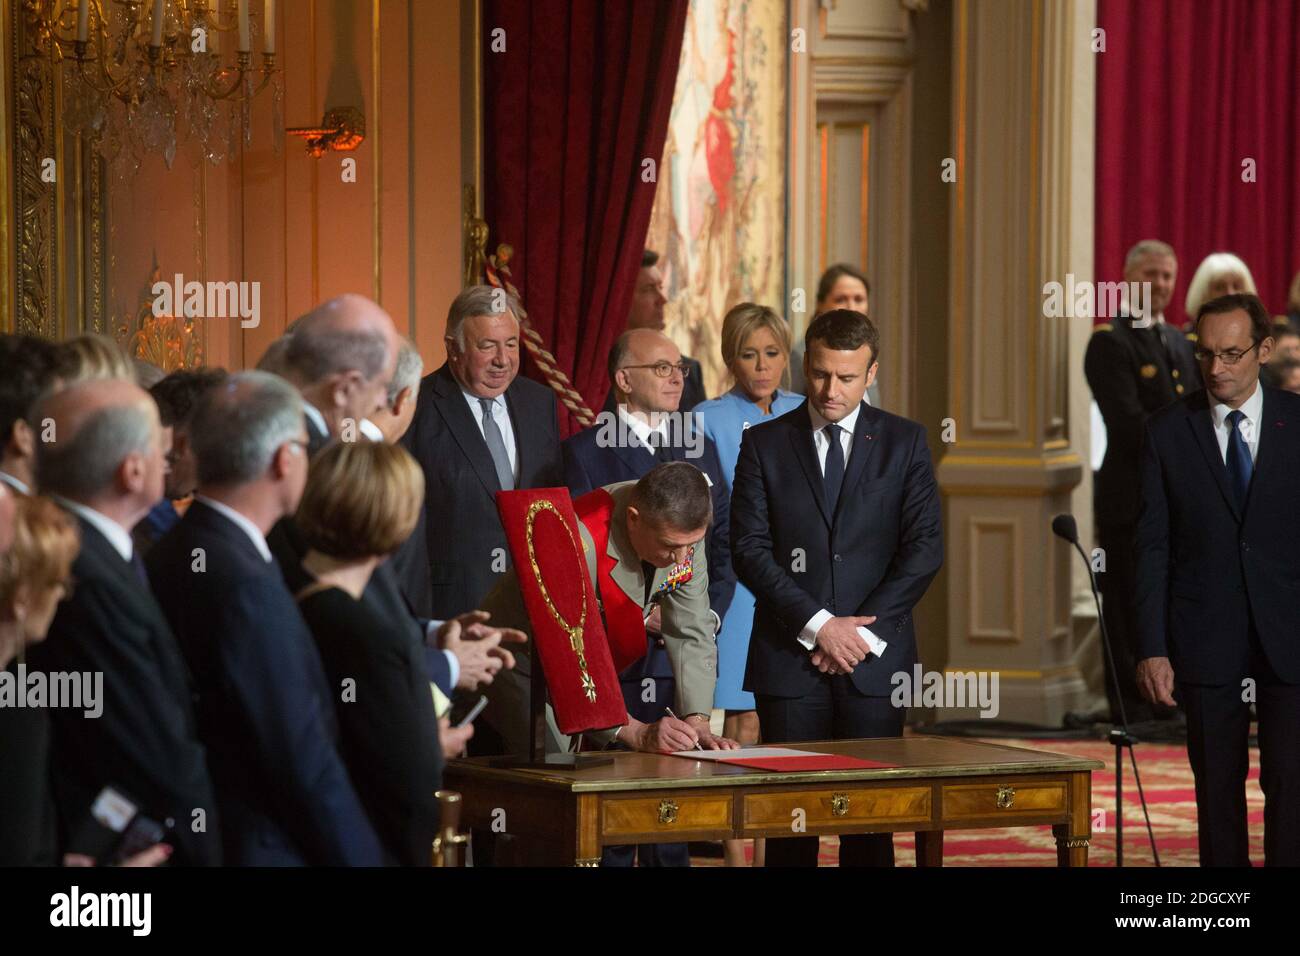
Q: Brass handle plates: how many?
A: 3